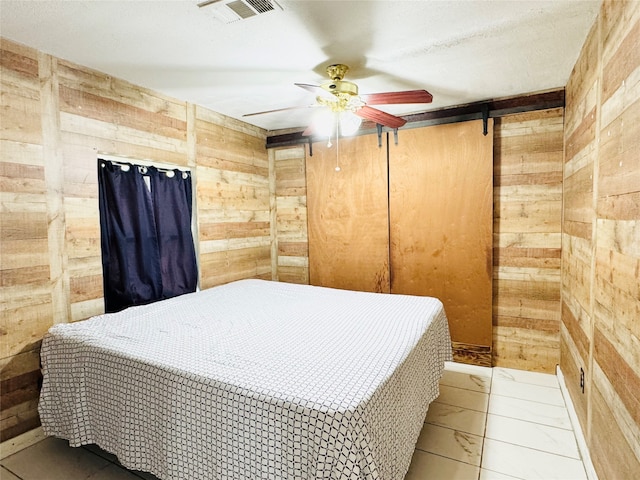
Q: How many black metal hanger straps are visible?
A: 4